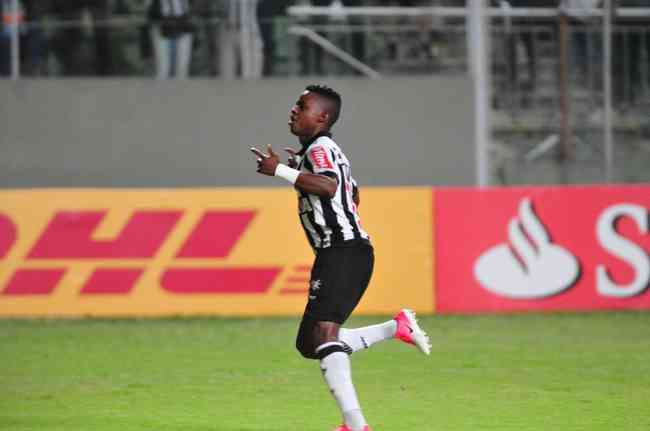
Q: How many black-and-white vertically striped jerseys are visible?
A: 1